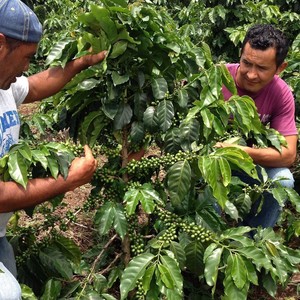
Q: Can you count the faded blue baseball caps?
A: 1